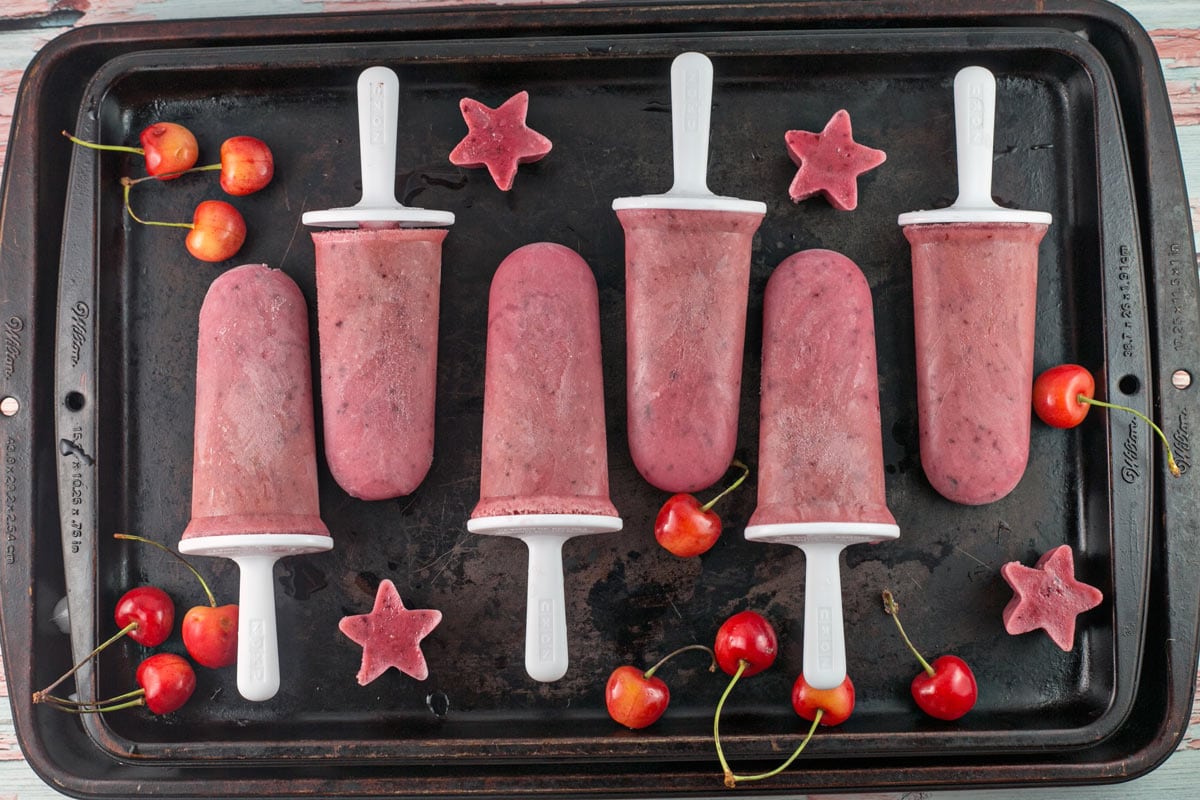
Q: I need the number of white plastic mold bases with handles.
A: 6